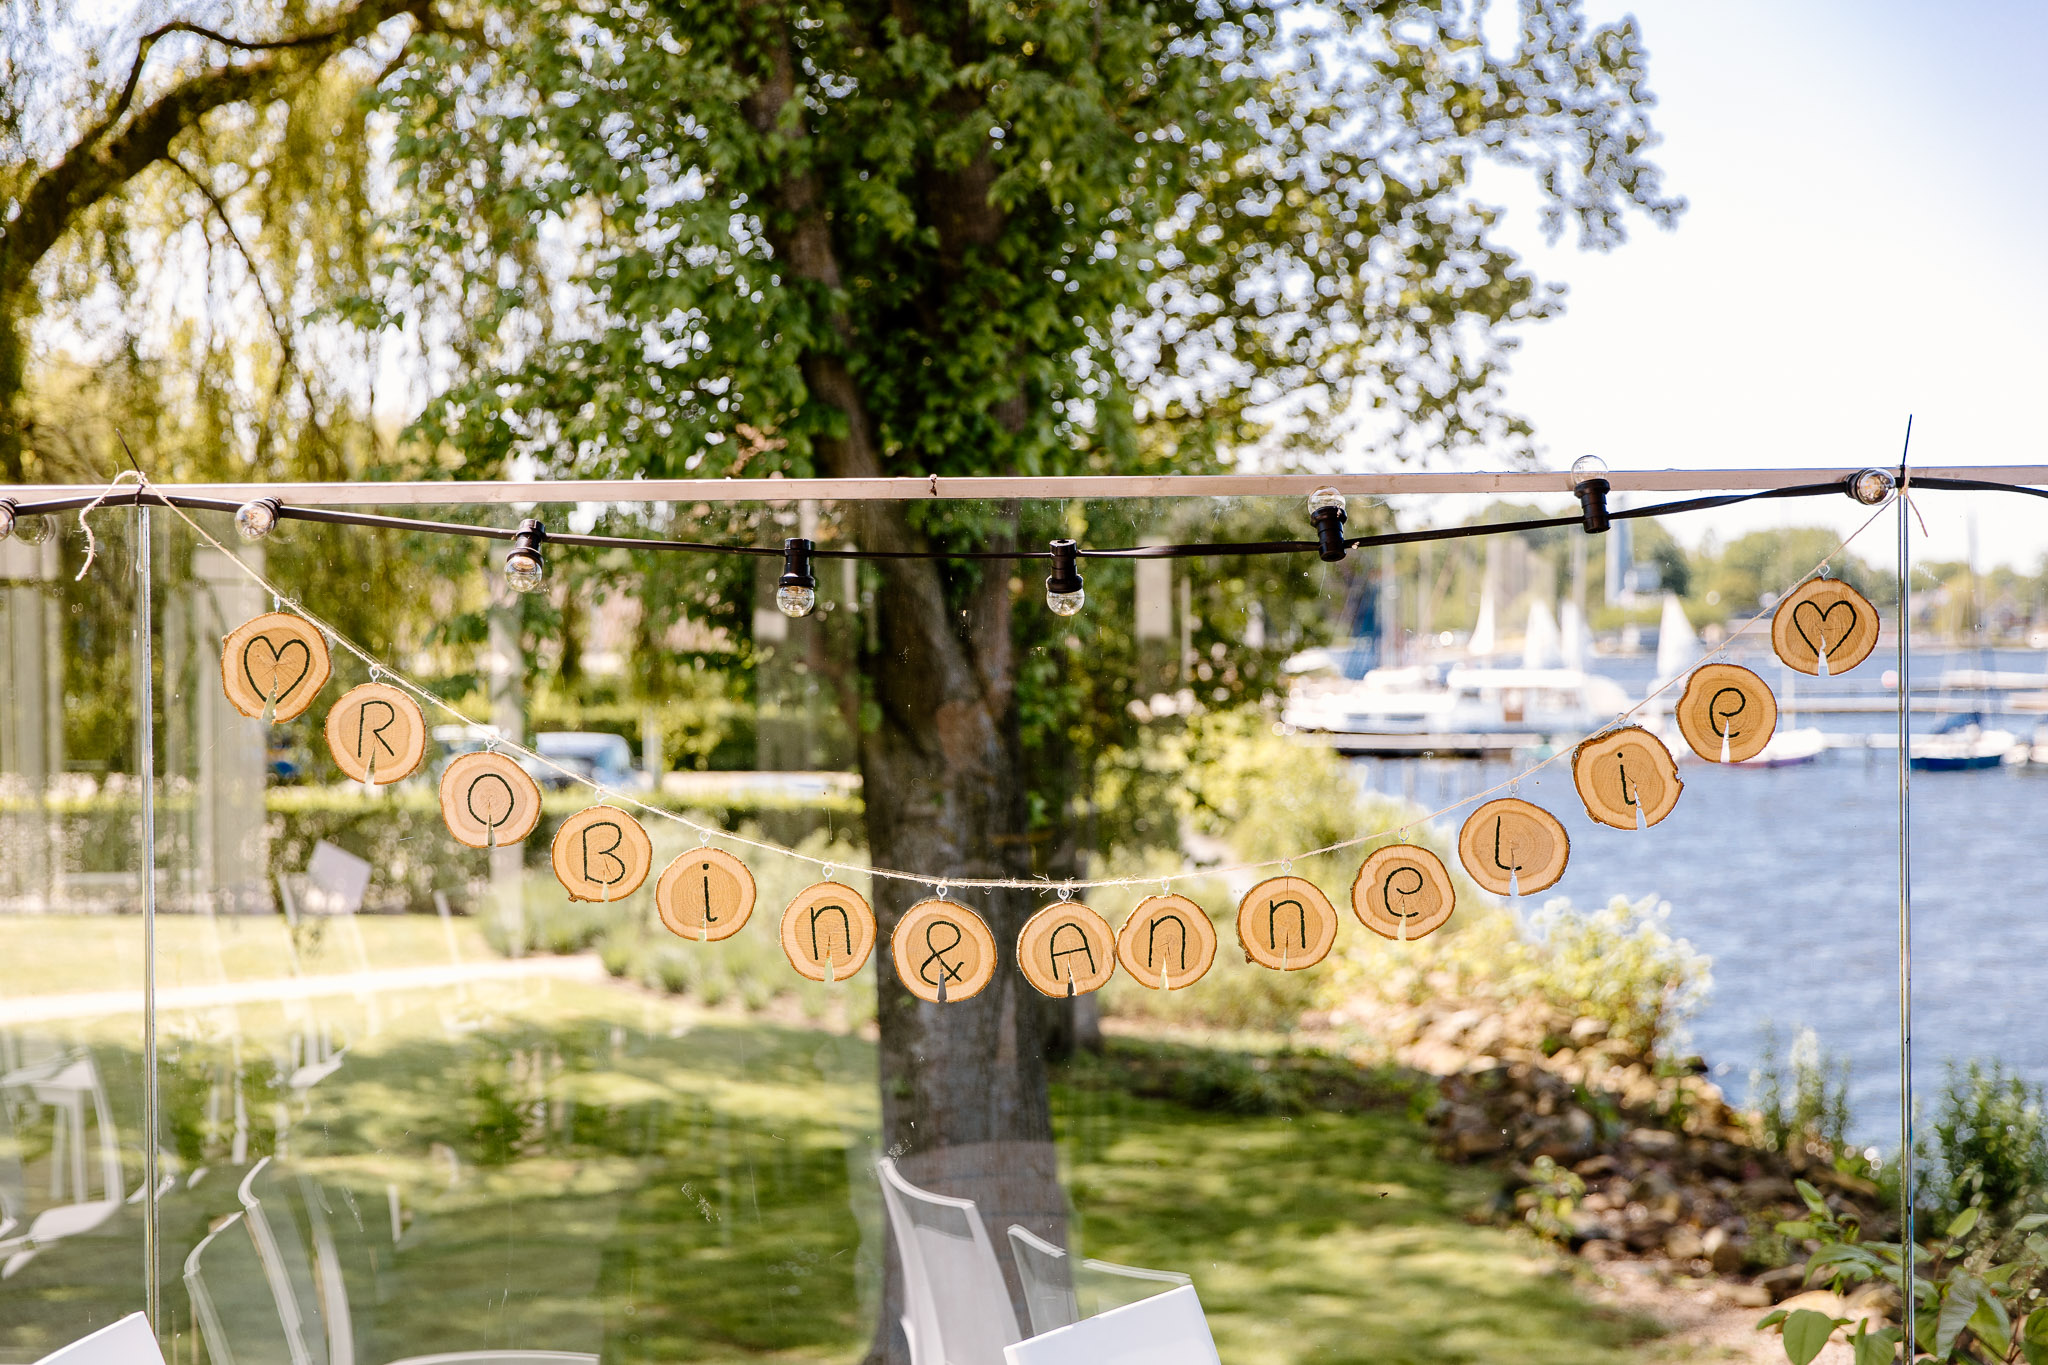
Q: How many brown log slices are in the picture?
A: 15